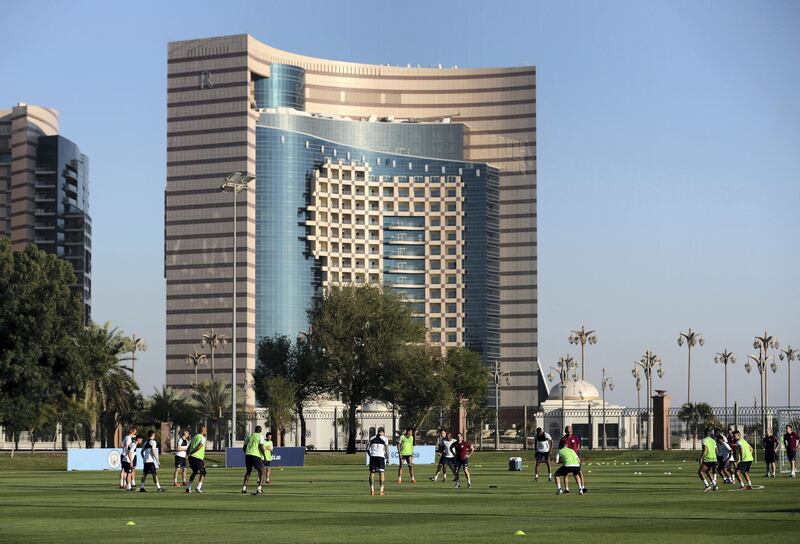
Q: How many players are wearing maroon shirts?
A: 5